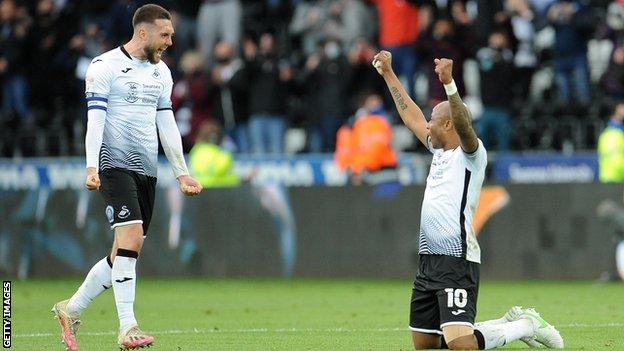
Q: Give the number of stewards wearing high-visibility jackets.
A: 3